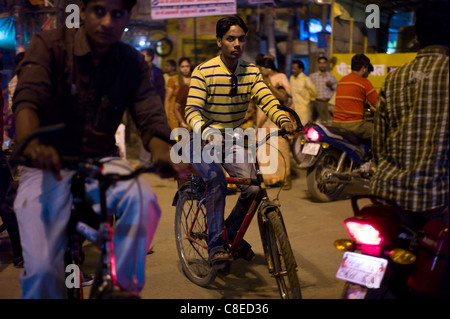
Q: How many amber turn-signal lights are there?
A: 4